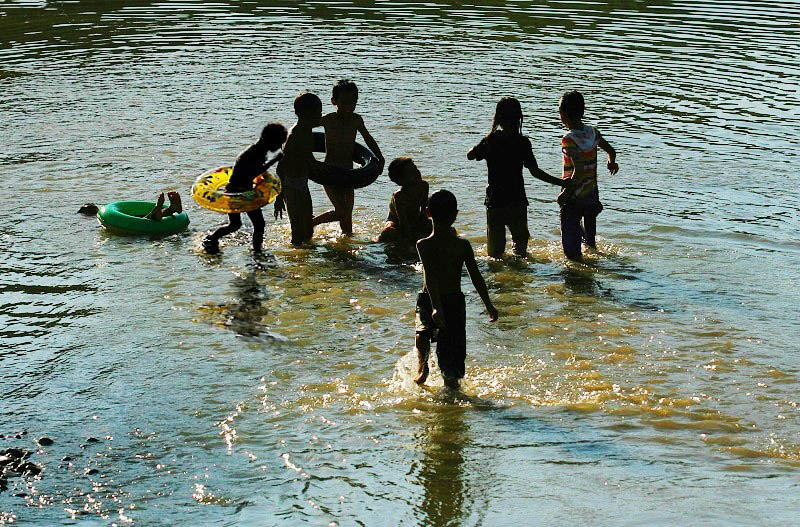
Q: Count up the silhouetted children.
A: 8